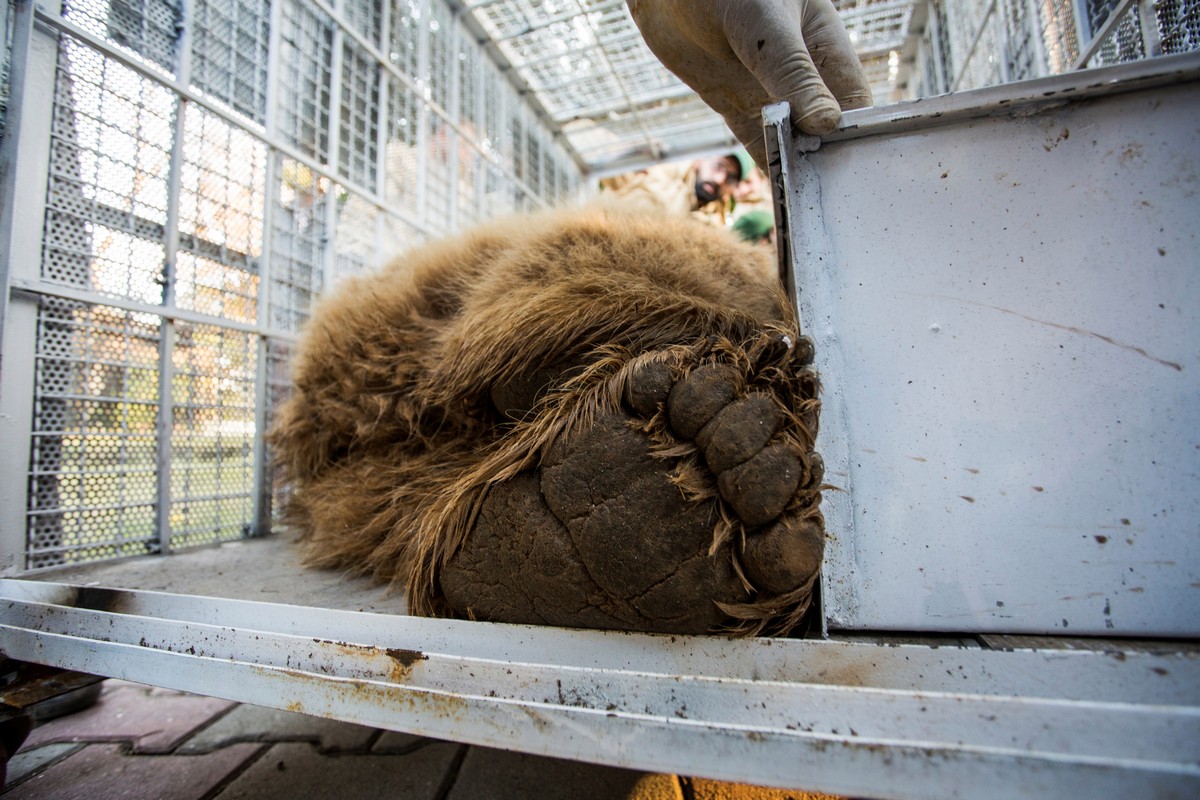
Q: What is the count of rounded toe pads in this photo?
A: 5